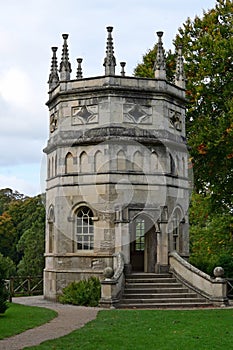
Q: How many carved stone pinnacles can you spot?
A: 7